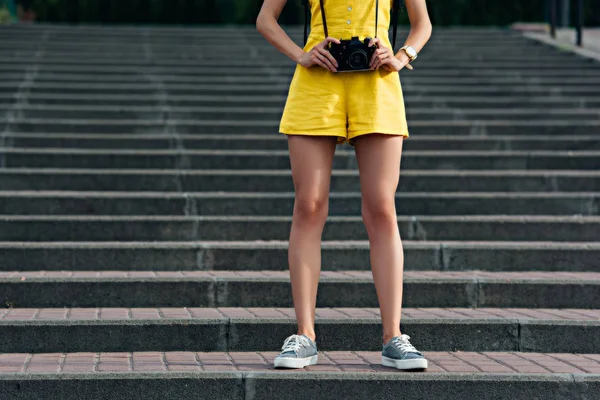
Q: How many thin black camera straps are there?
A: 2